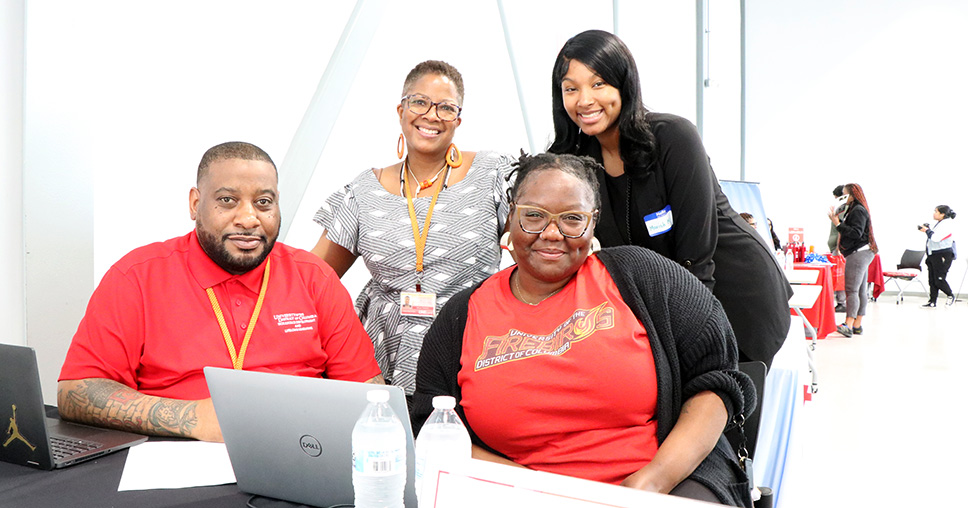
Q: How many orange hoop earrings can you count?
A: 2